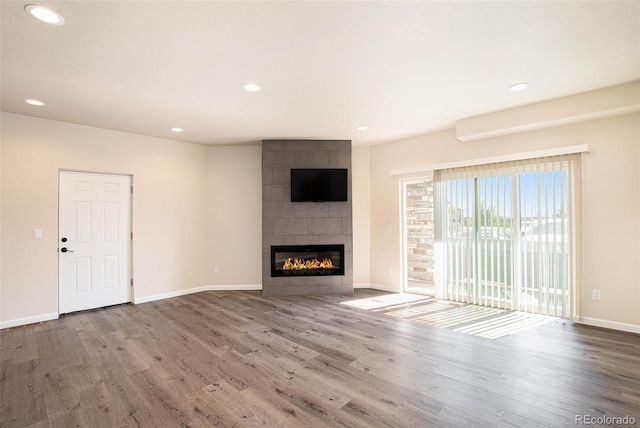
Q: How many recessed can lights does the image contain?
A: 6